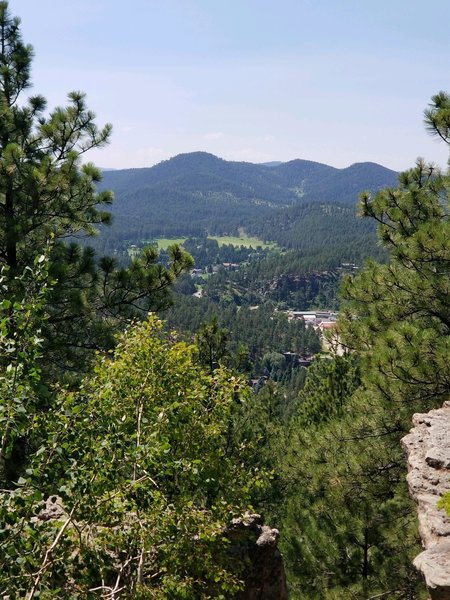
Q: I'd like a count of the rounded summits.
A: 3